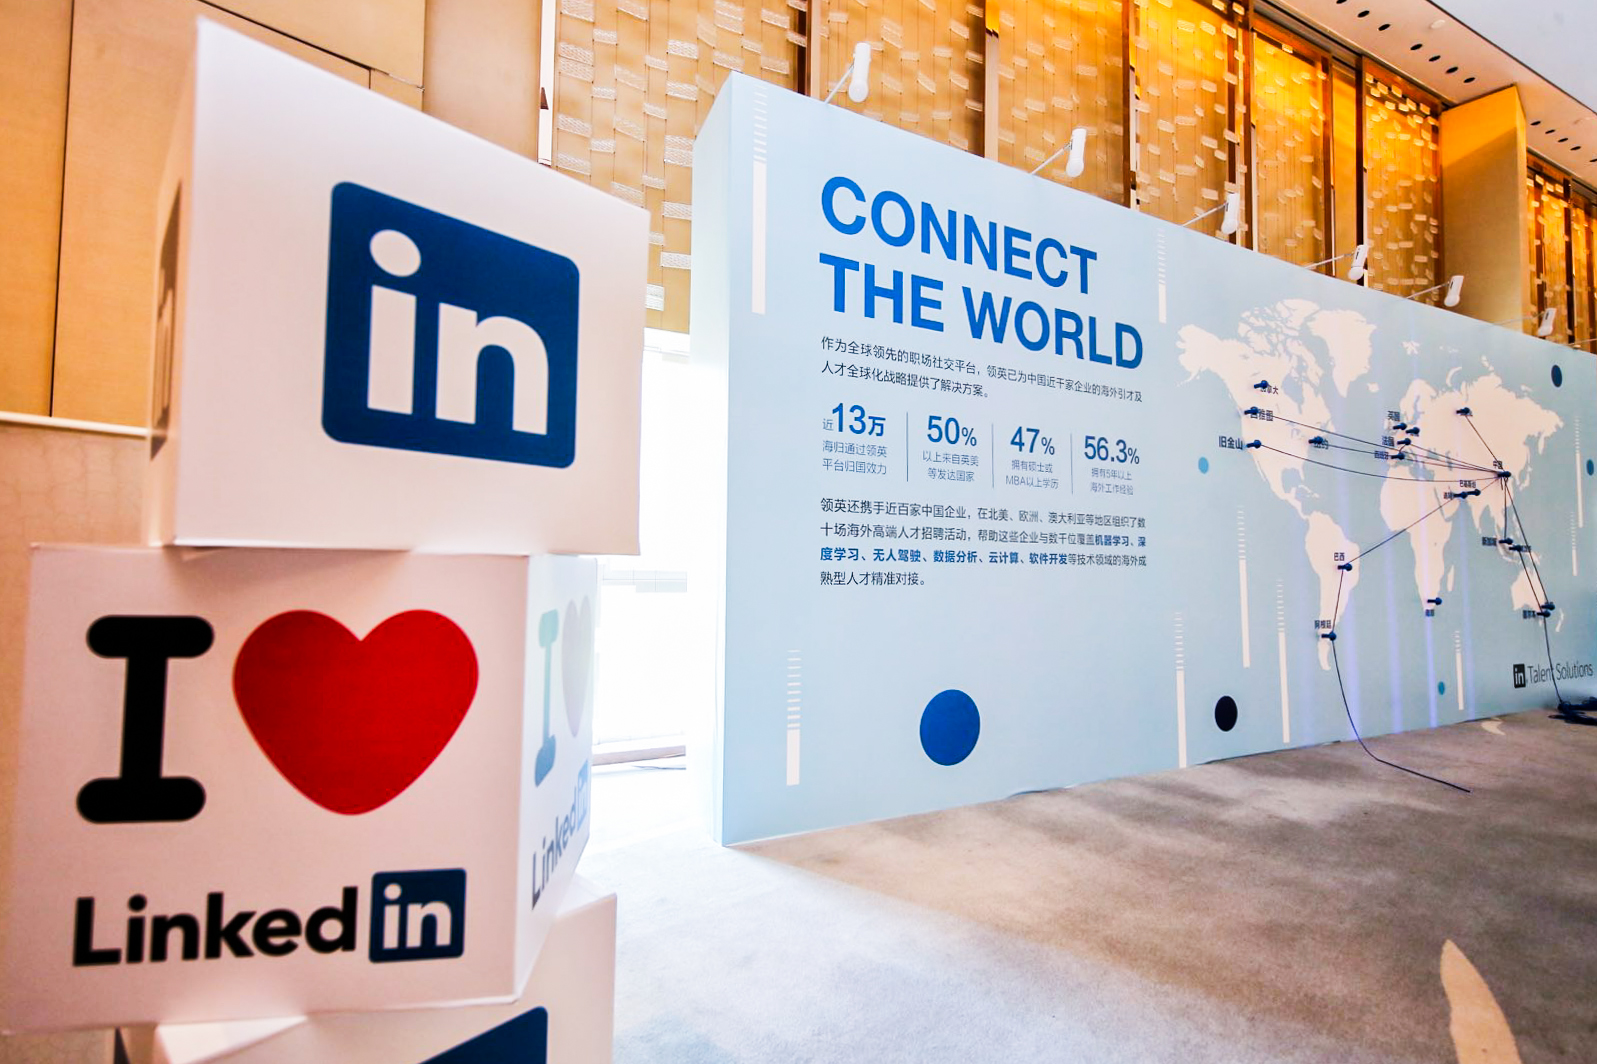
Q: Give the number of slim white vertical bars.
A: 9